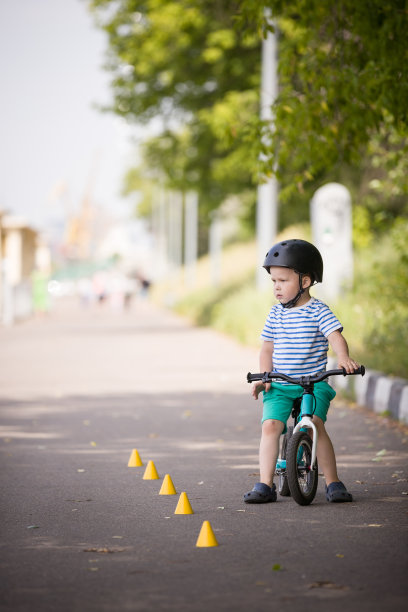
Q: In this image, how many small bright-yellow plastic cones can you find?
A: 5